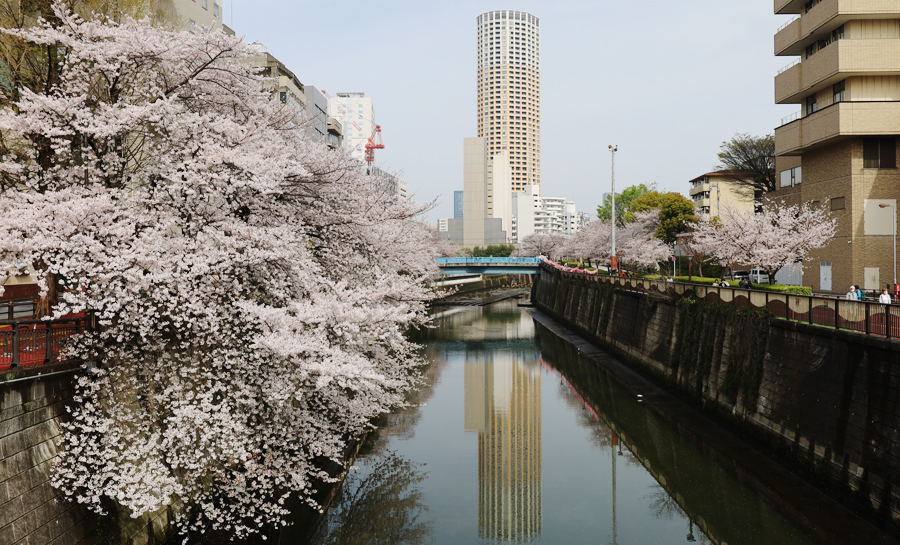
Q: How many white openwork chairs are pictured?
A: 0